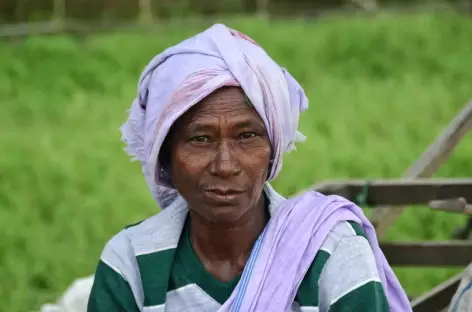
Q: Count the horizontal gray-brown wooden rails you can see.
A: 2